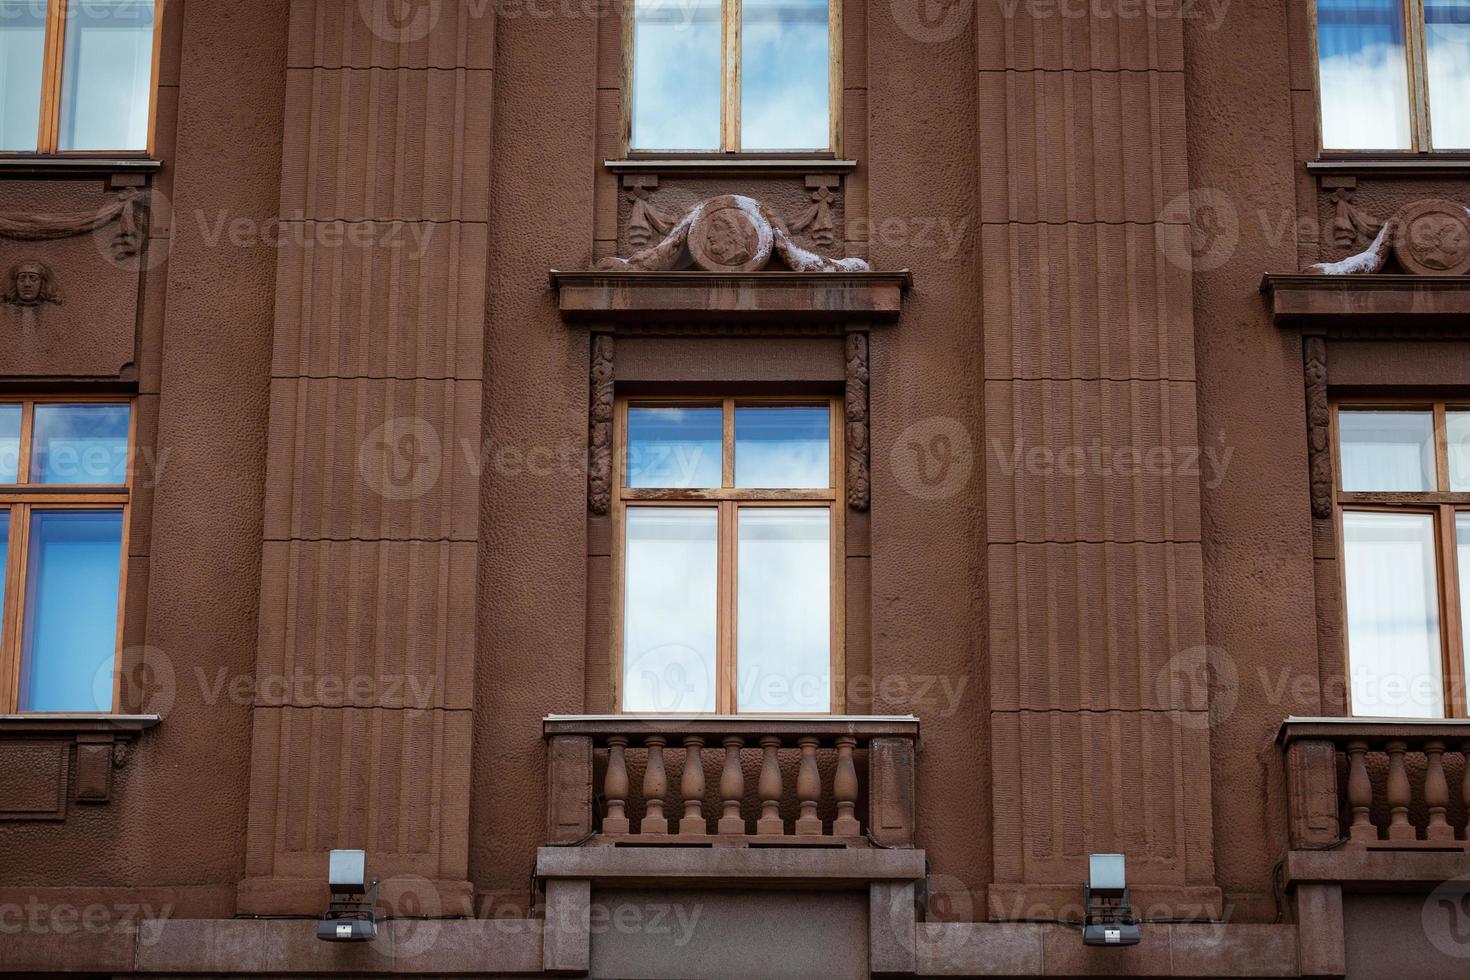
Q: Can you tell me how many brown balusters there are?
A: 11